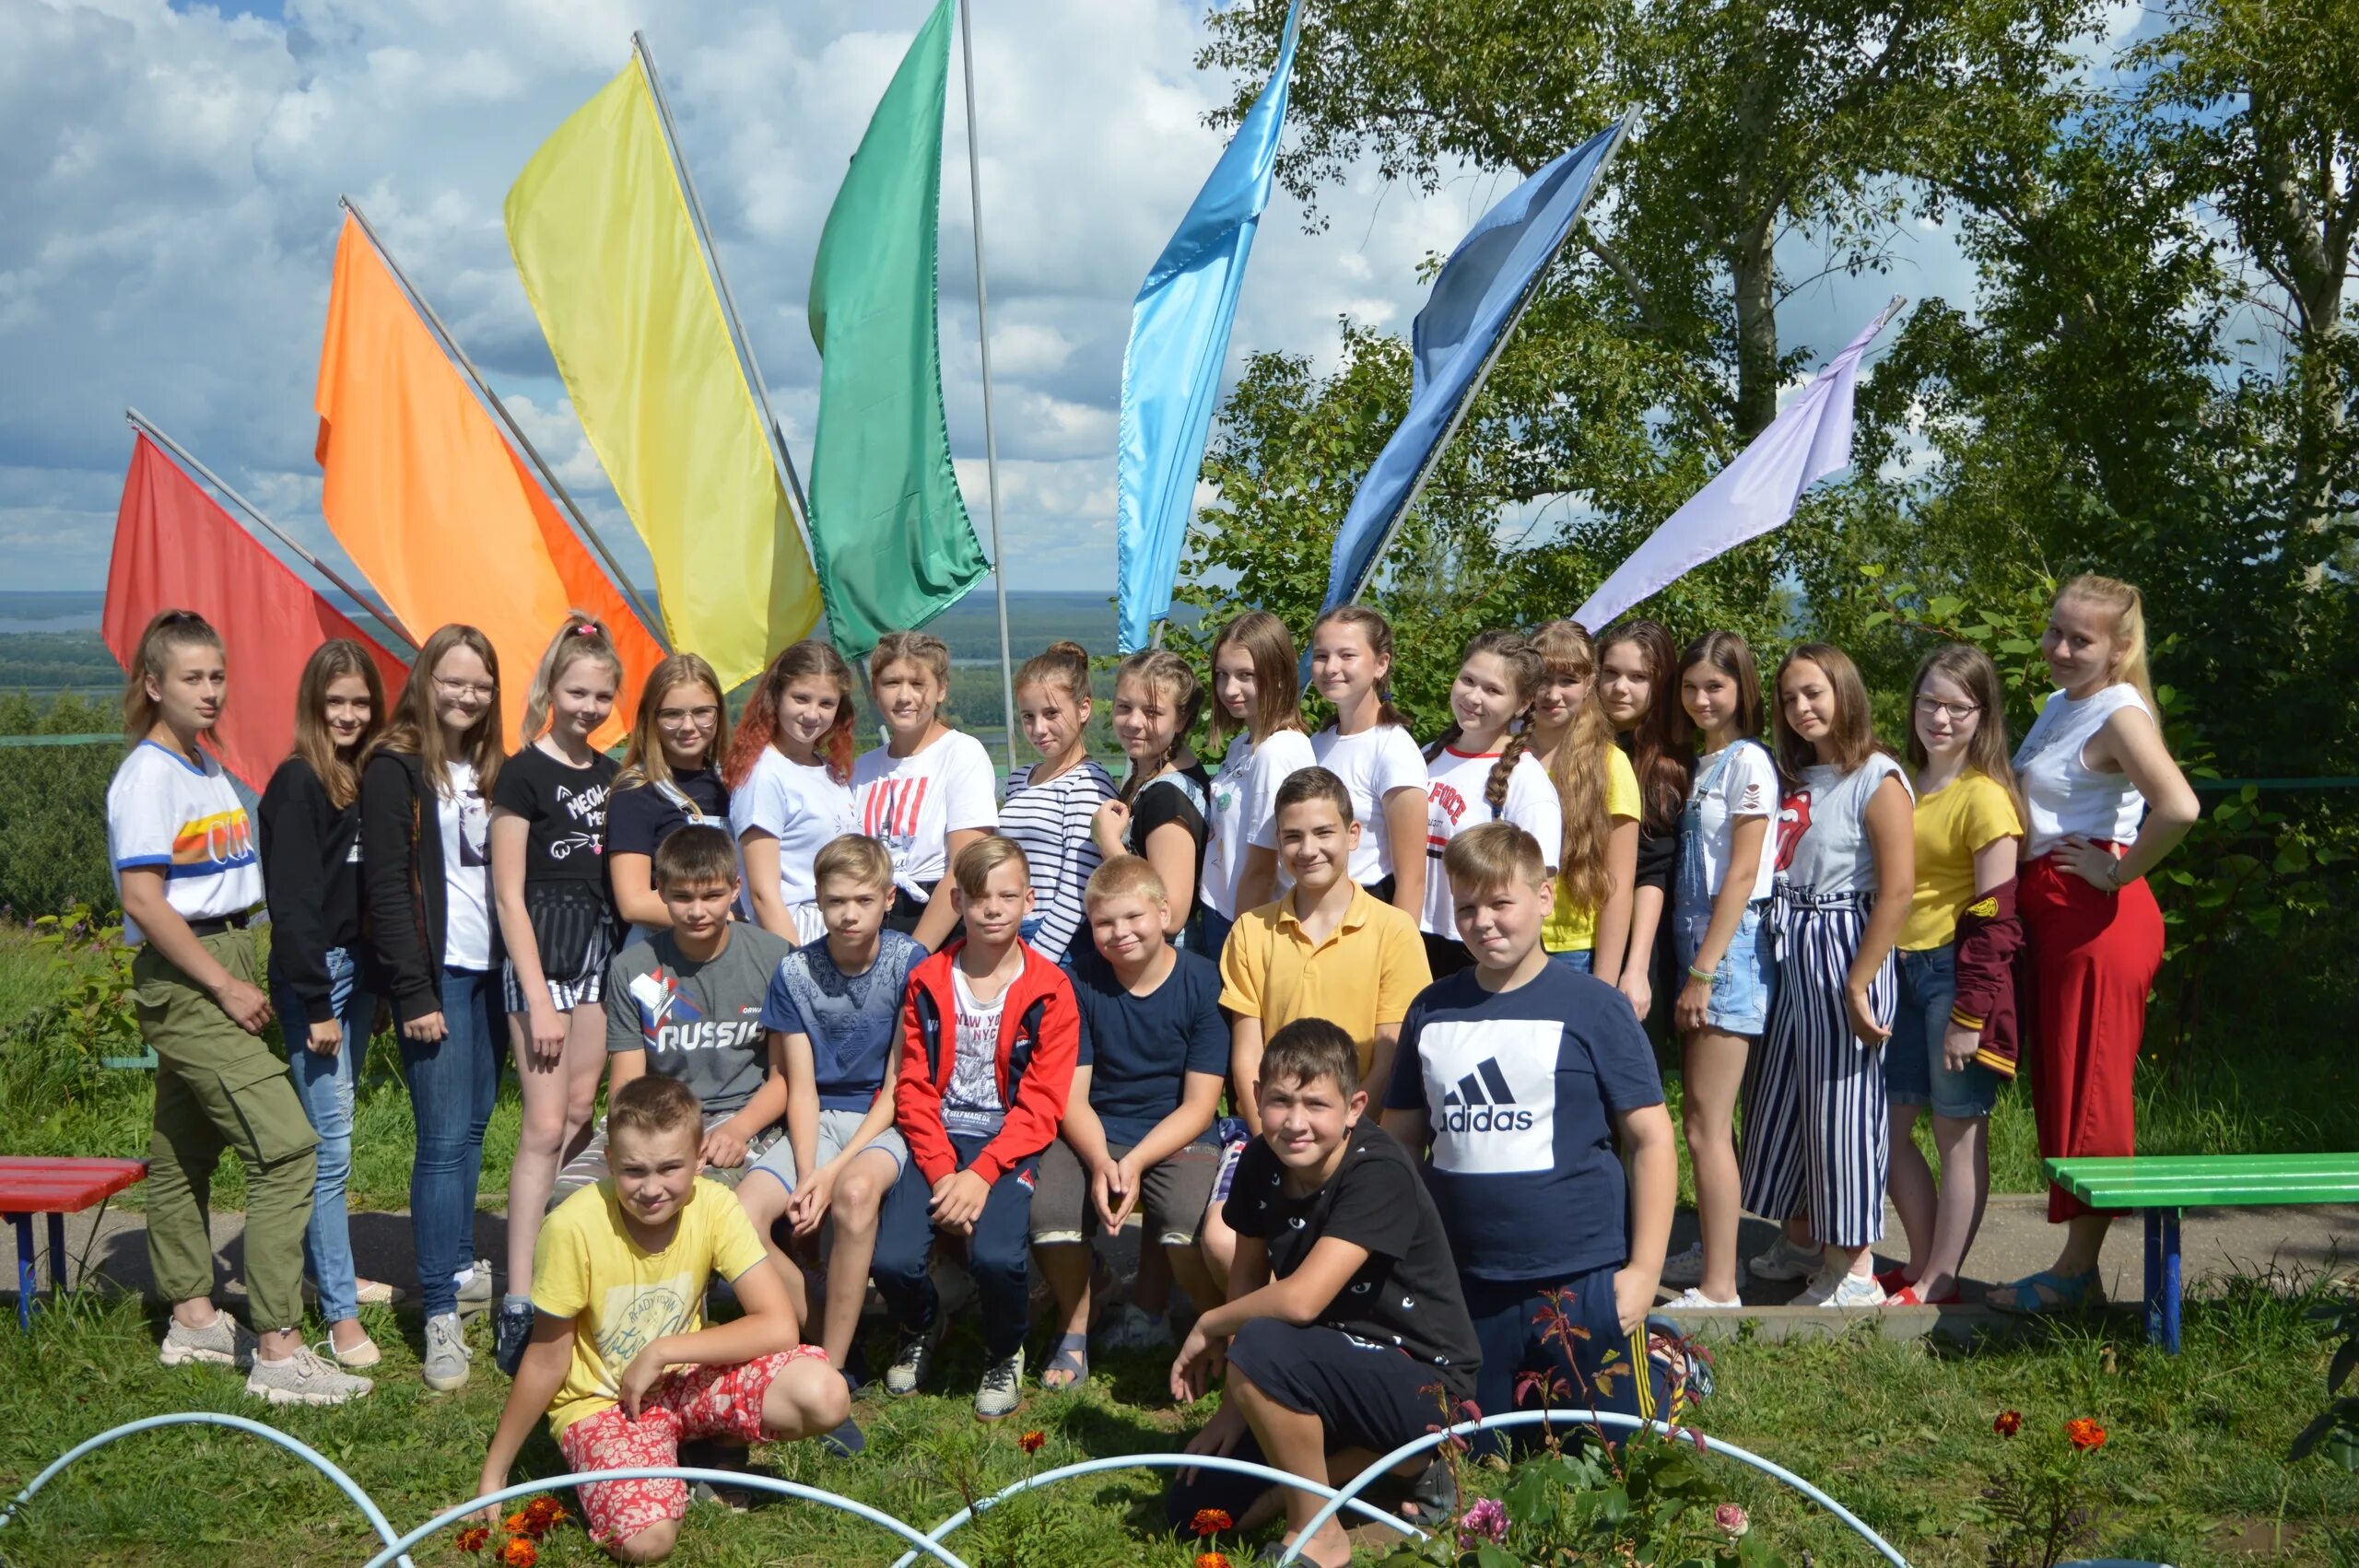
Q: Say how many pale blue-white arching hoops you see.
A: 4